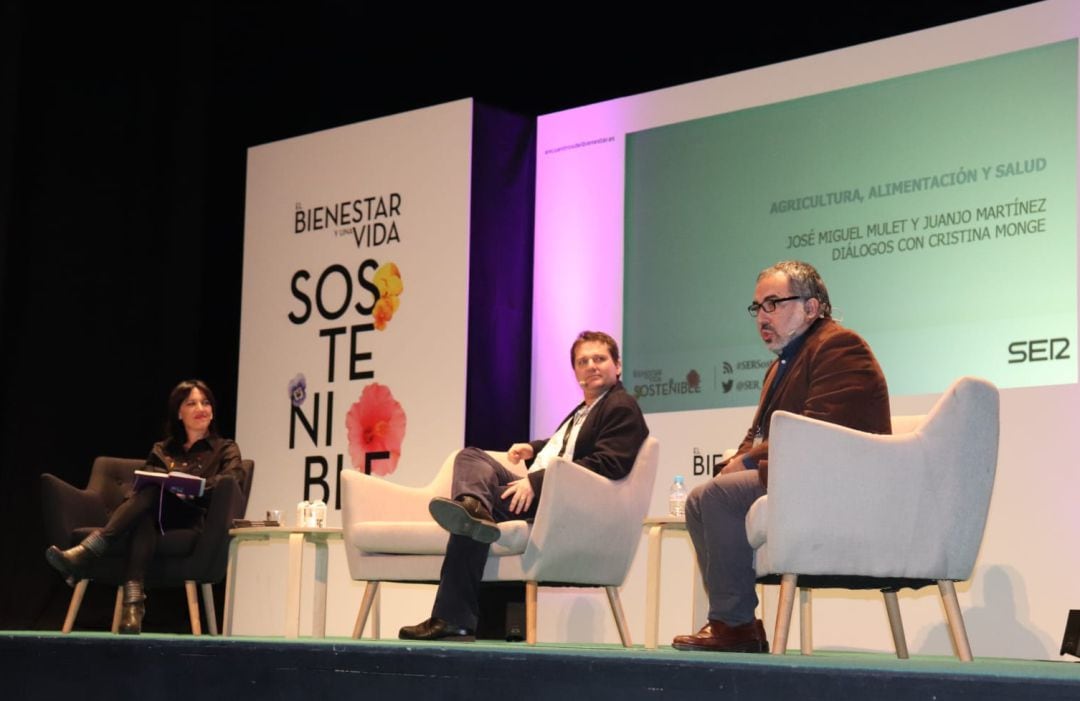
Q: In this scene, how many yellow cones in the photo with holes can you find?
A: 0